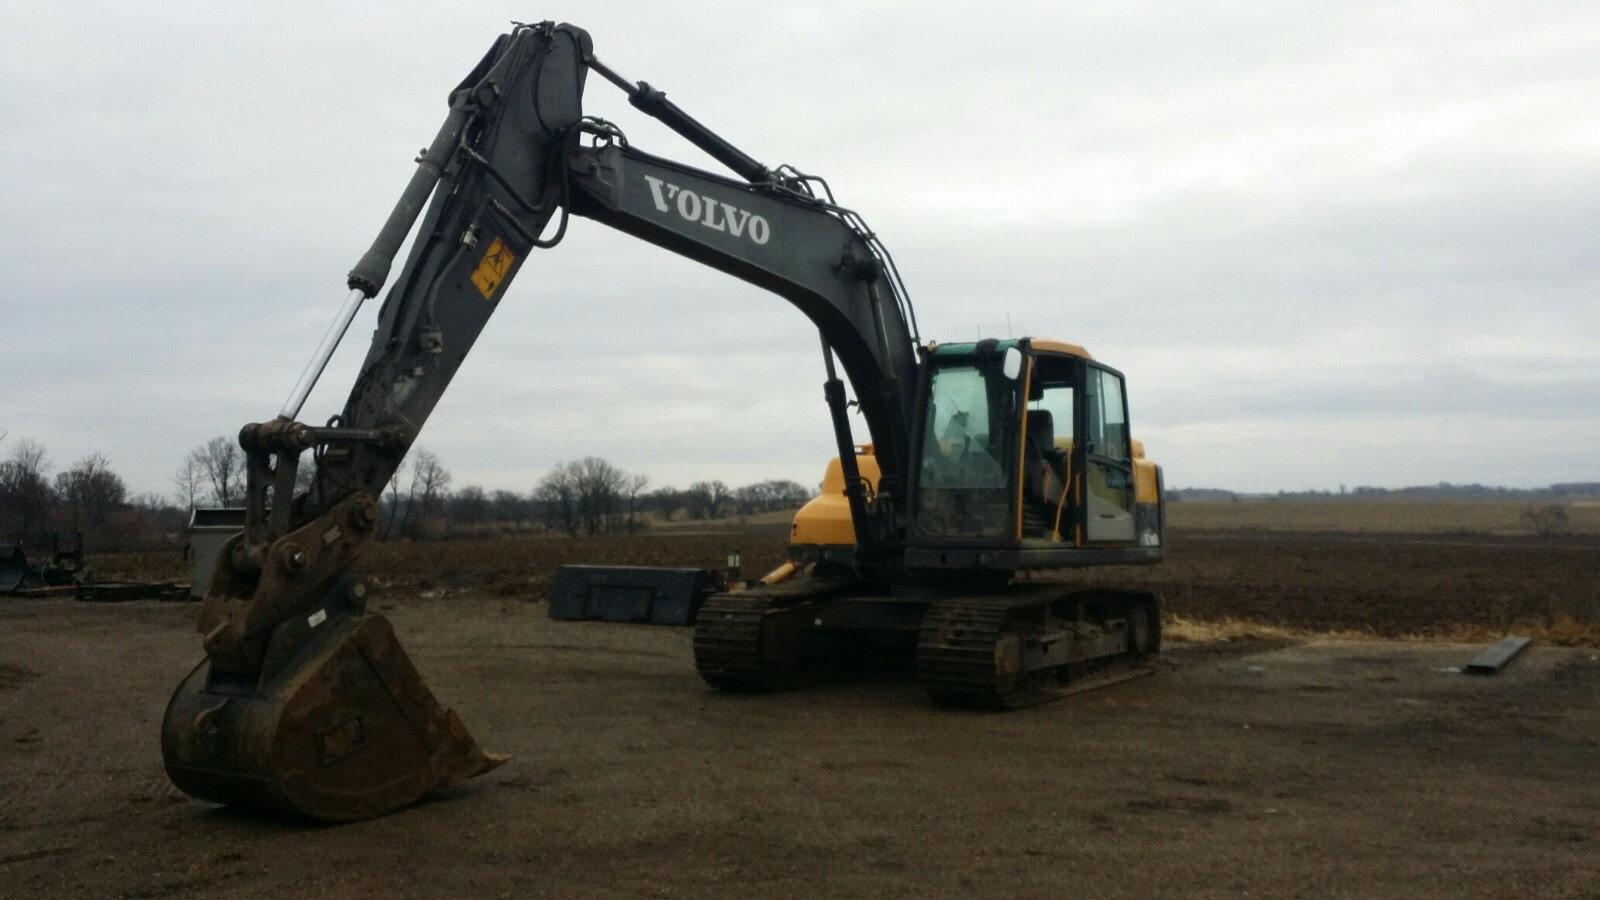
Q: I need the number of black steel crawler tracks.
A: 2